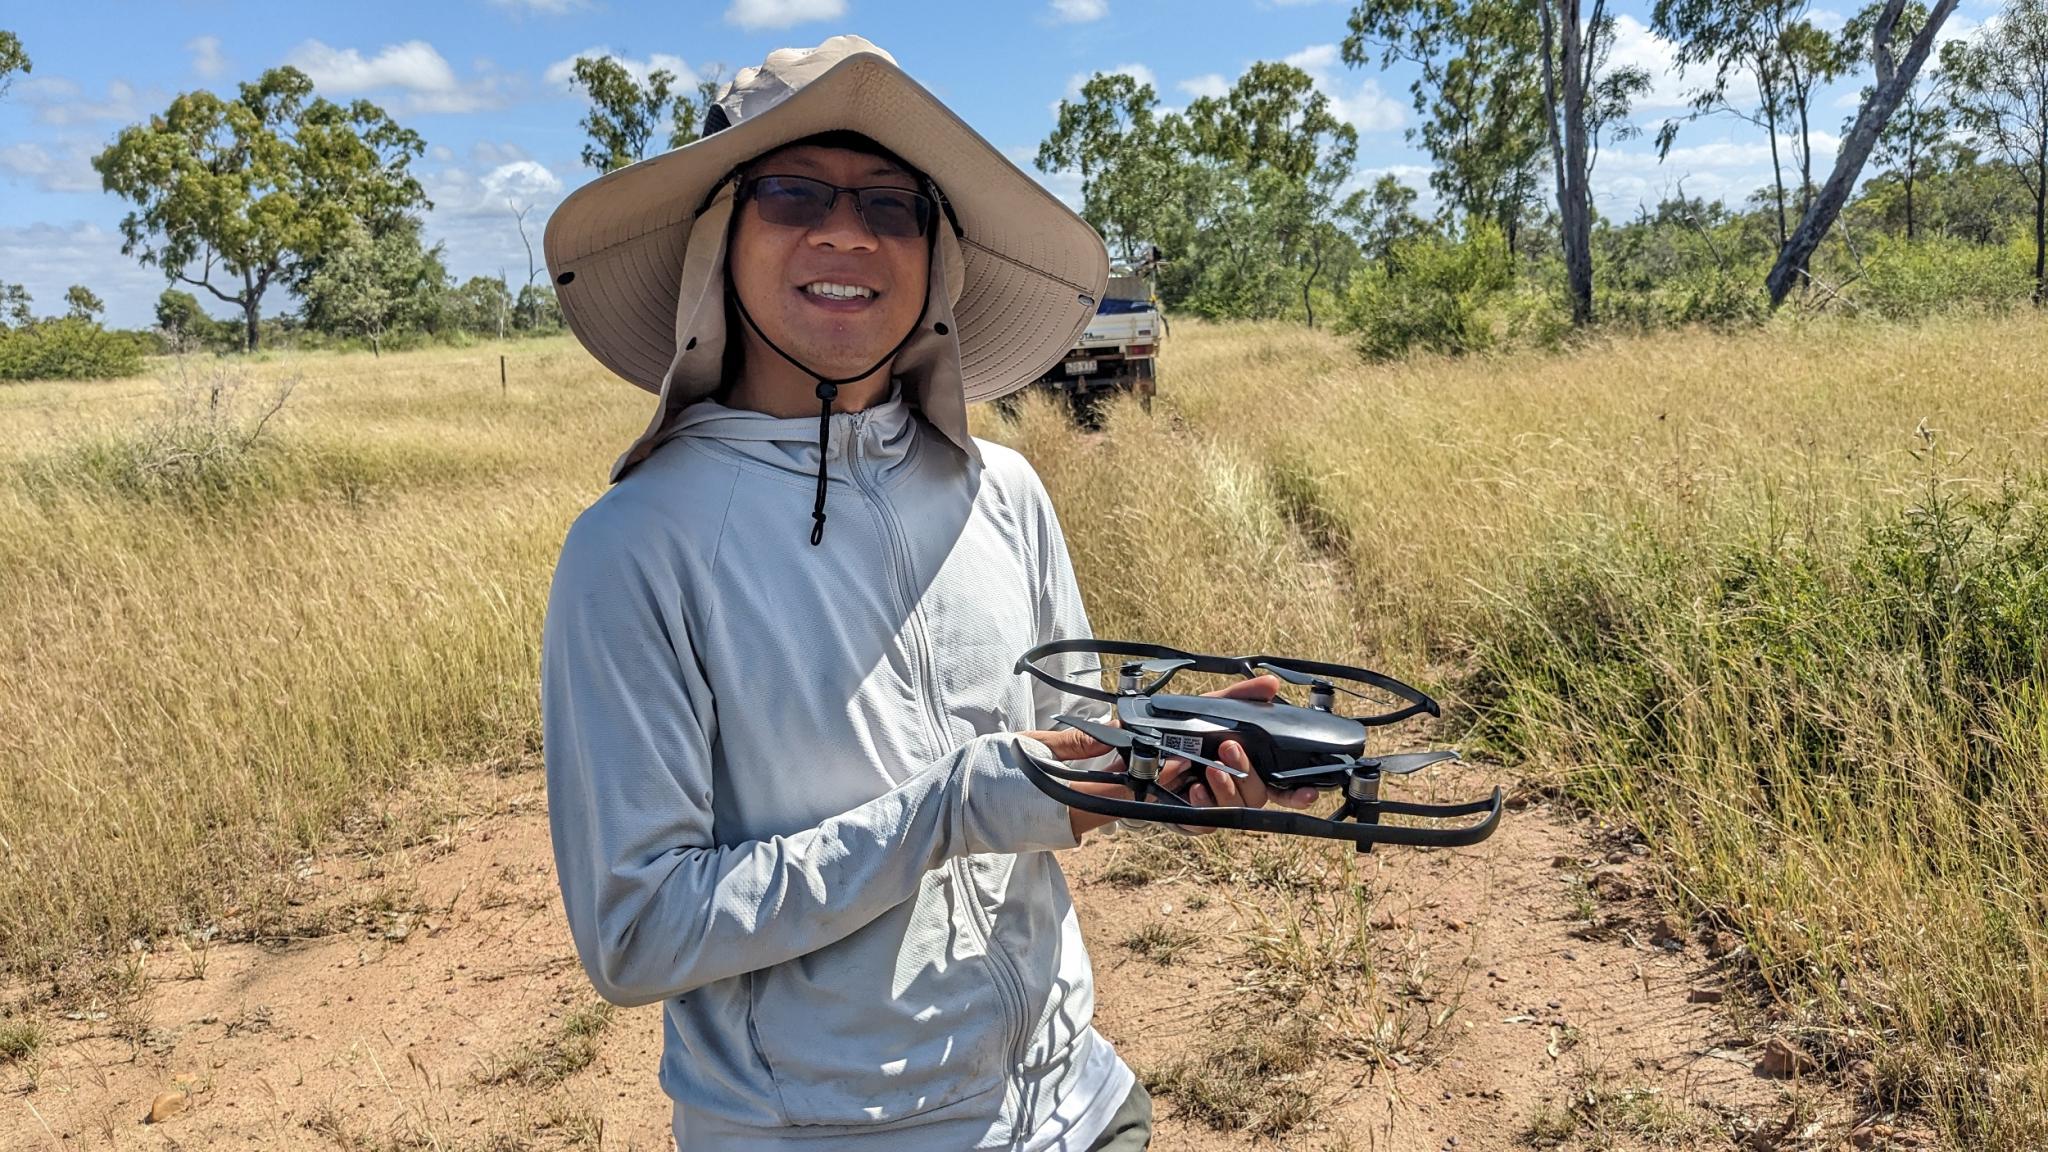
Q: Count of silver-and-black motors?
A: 4